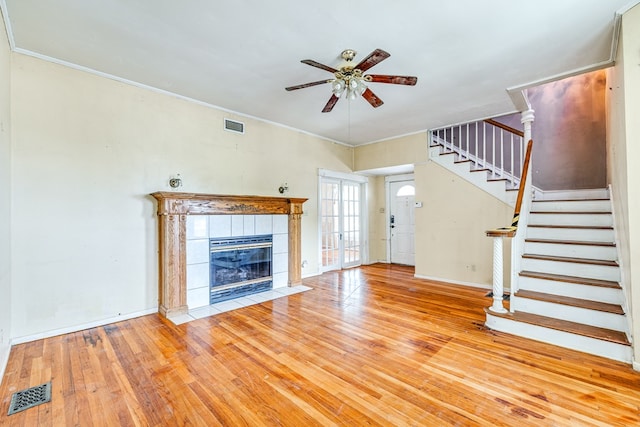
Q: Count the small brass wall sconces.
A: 2